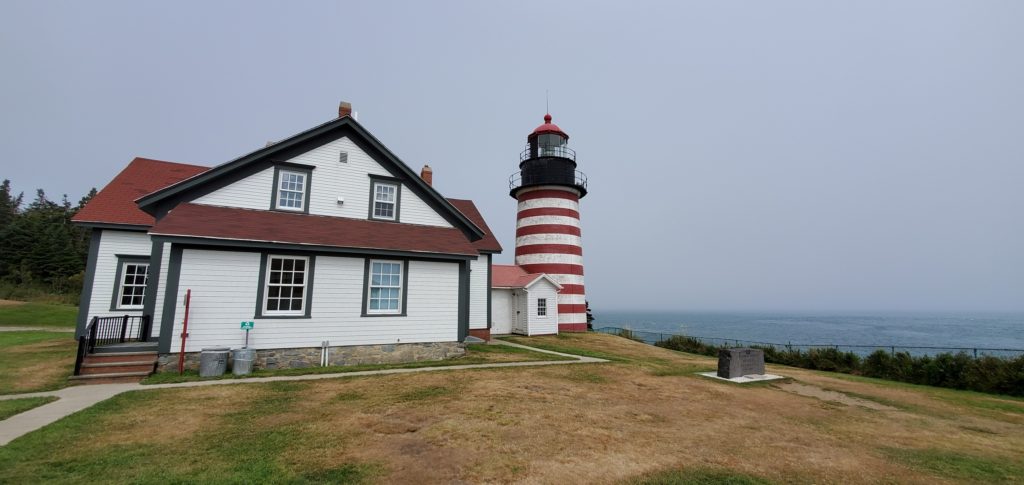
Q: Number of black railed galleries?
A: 2